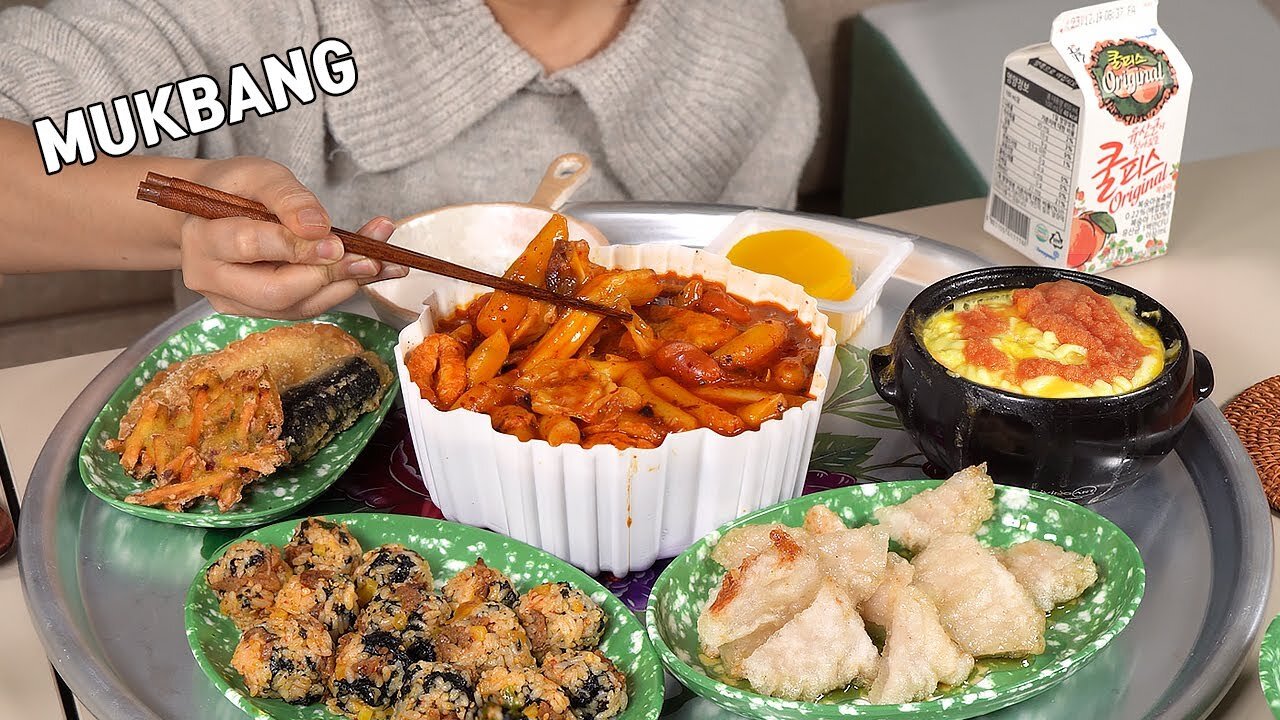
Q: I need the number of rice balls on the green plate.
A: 13